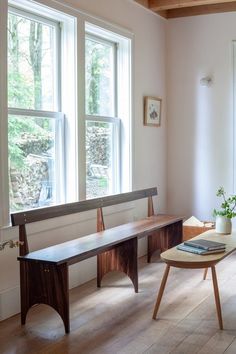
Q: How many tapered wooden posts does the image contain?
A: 3